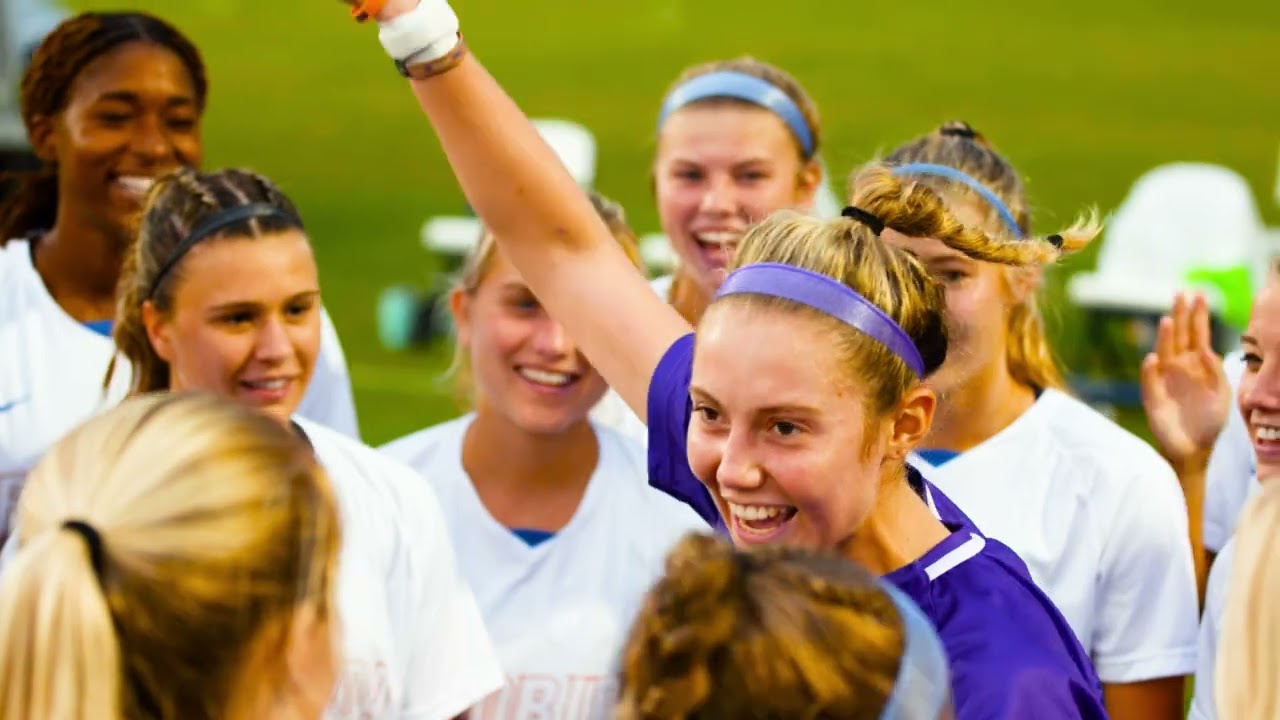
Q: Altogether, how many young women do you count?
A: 10